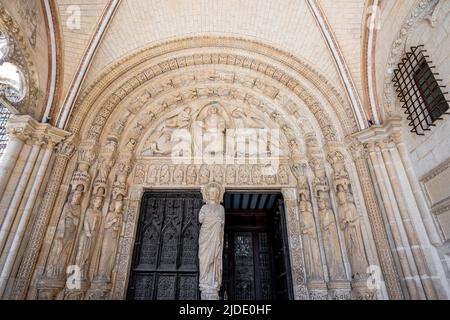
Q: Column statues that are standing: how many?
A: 7